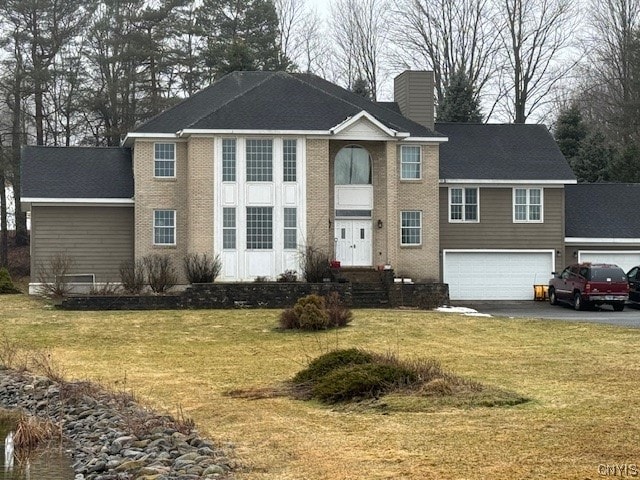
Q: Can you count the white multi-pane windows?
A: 12